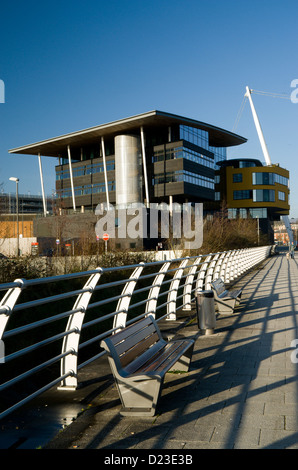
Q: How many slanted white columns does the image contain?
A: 4